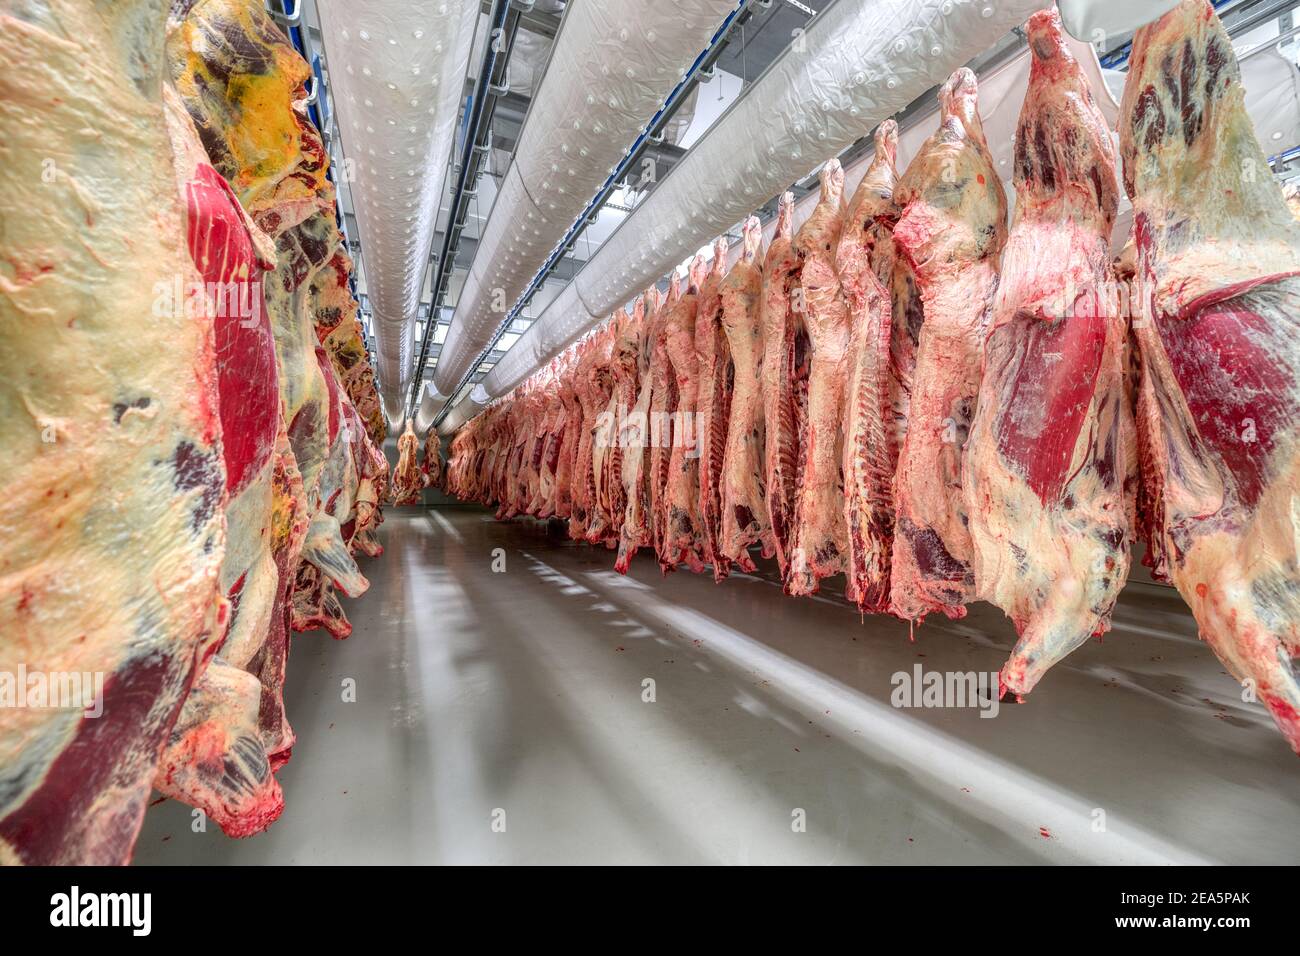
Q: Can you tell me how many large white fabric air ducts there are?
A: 3